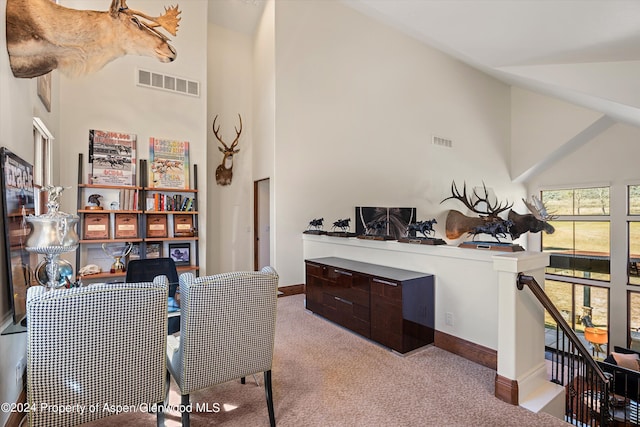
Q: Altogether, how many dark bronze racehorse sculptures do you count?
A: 5